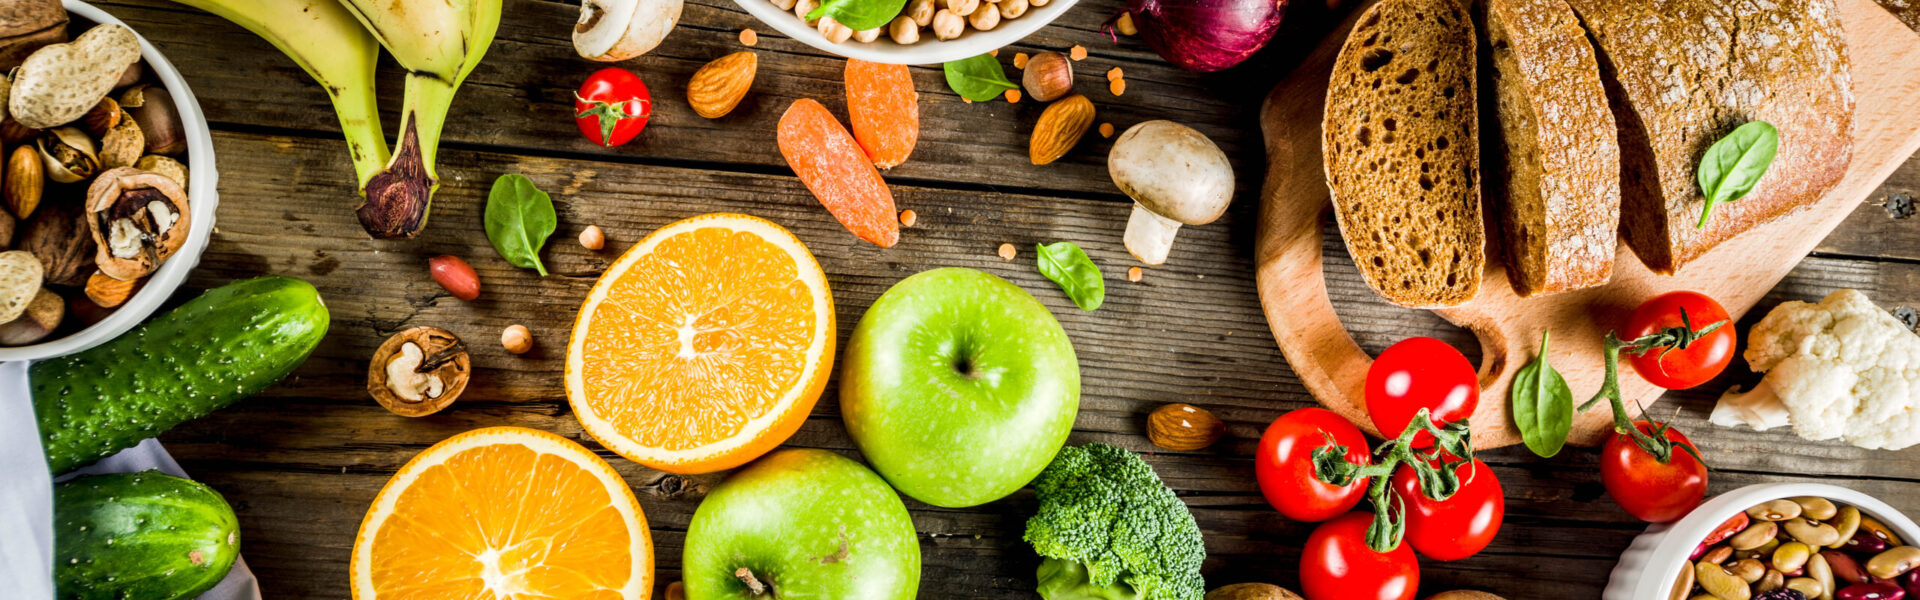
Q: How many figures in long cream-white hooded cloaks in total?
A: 0